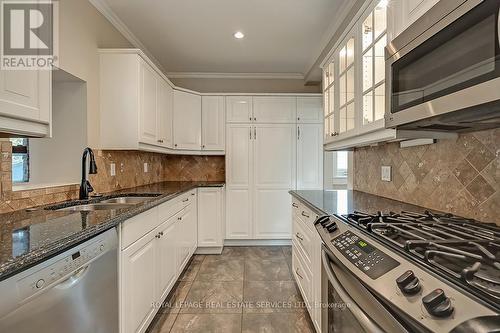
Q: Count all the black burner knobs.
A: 4